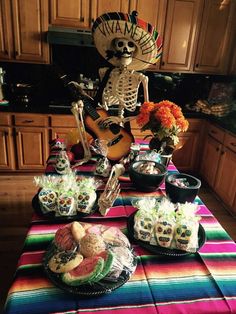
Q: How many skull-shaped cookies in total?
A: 6